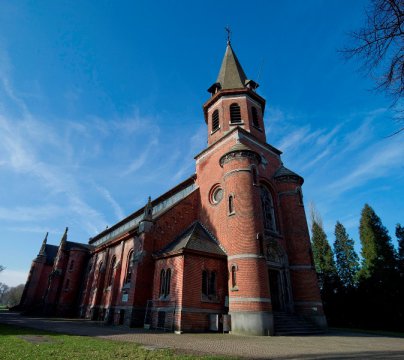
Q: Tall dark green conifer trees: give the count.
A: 4